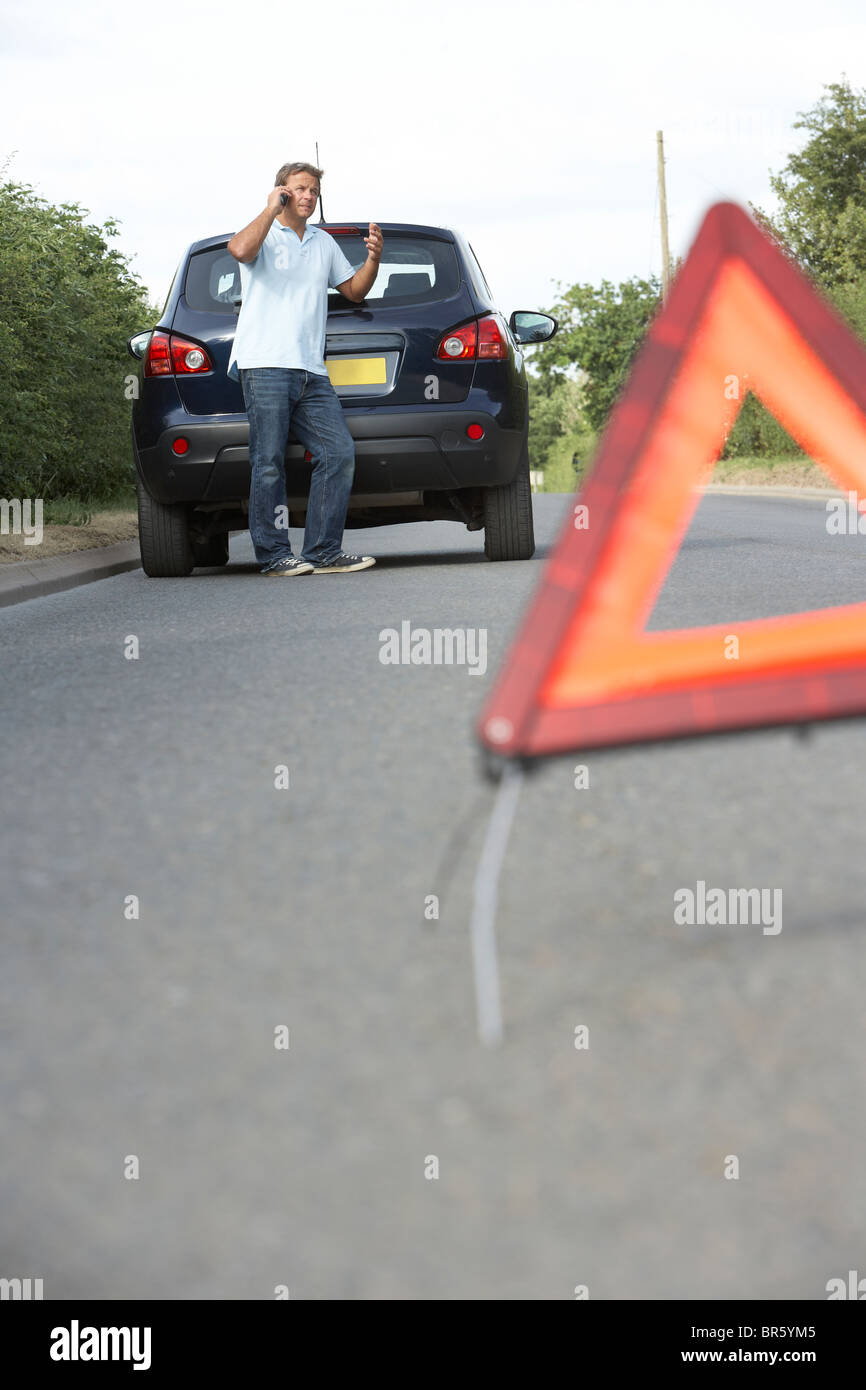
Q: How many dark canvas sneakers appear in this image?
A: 2